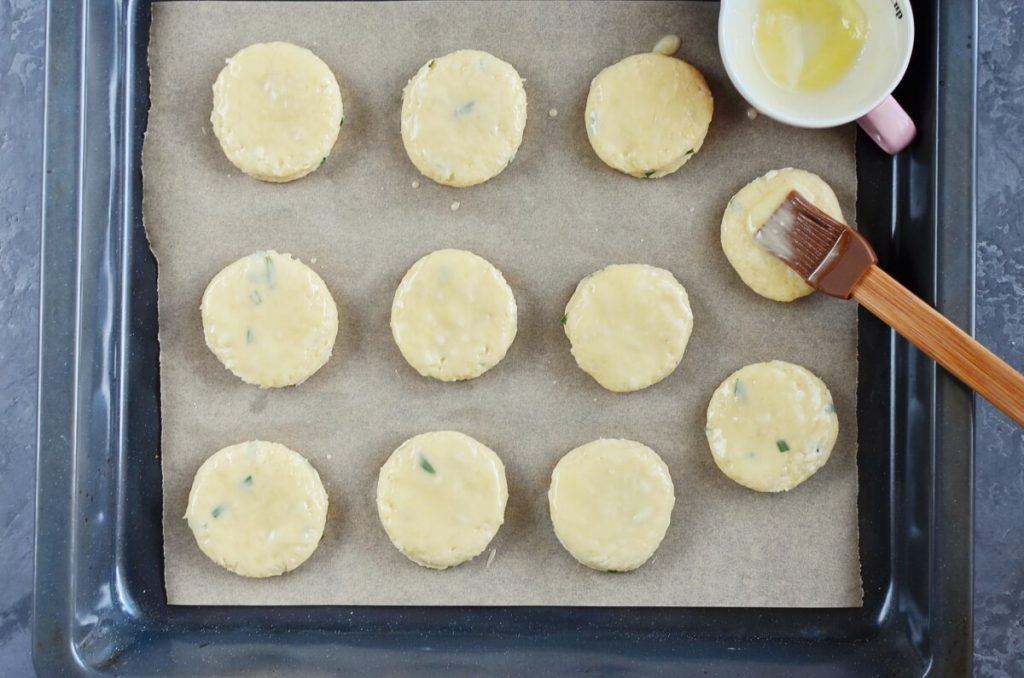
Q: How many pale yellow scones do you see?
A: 11